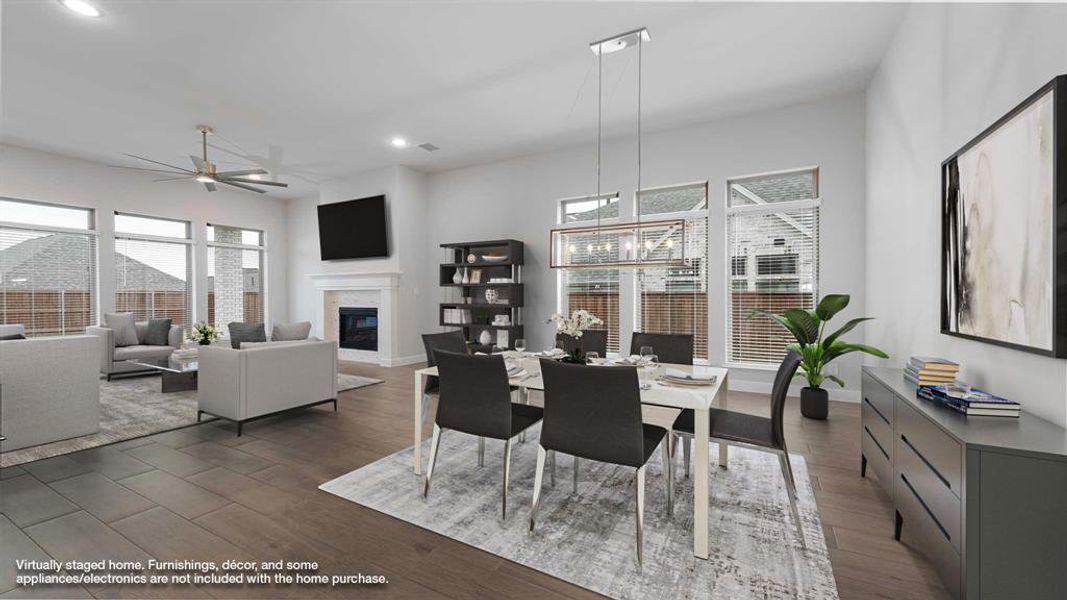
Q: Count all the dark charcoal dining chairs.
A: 6